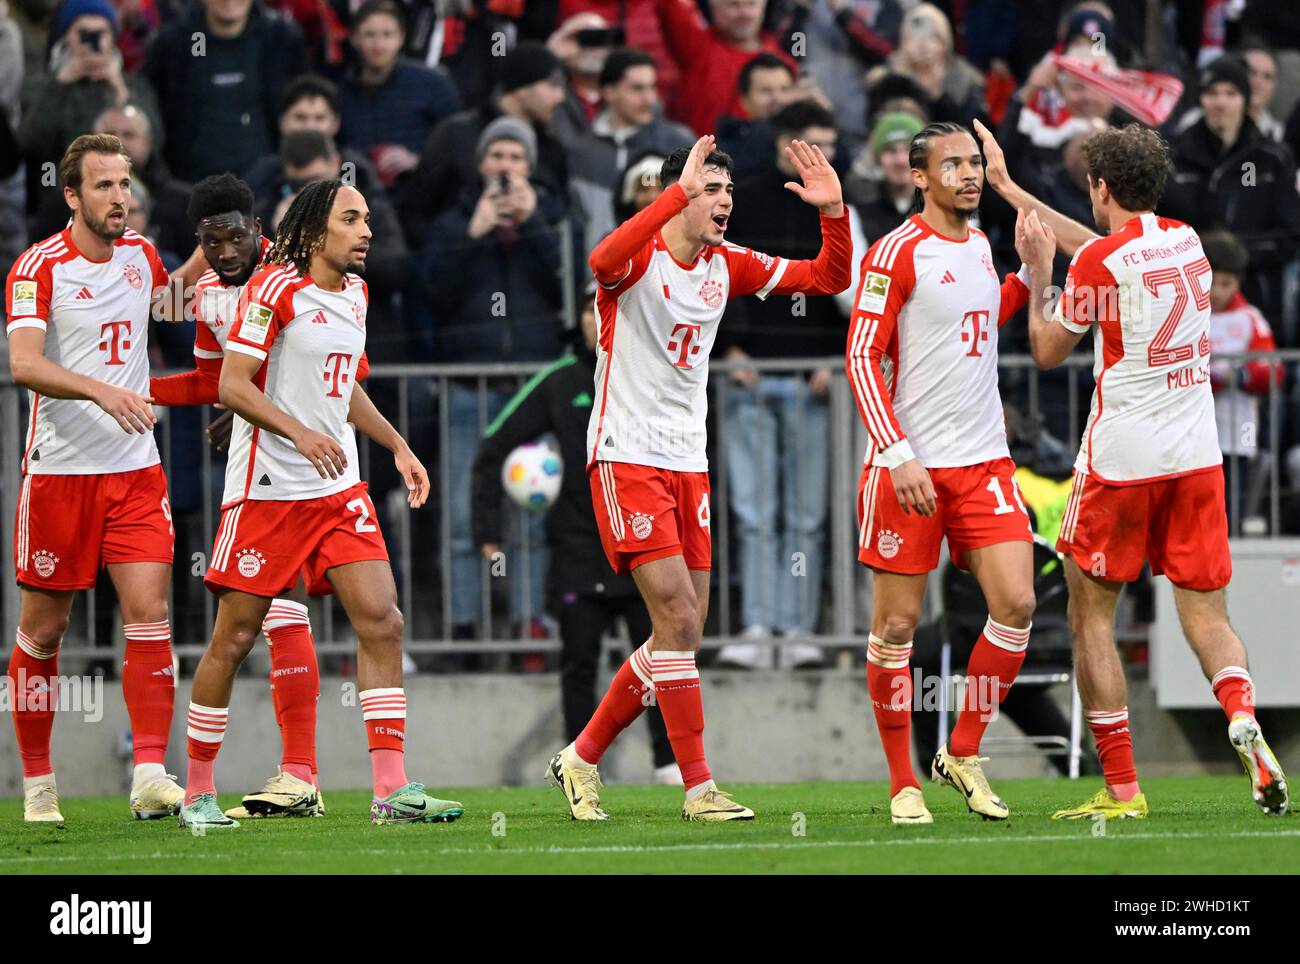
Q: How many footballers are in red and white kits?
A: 6